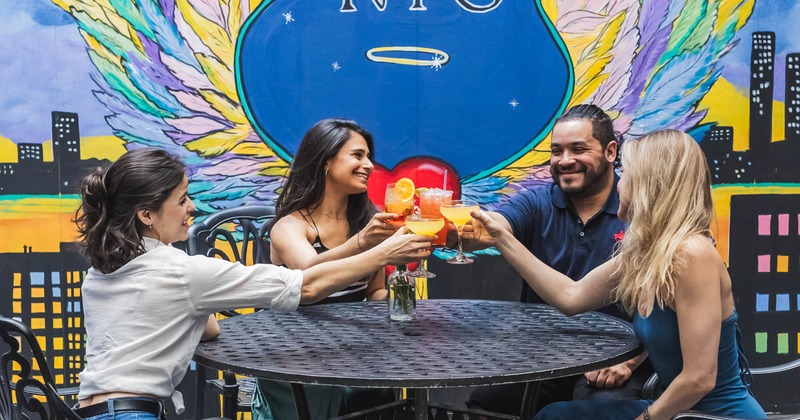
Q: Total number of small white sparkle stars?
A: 4